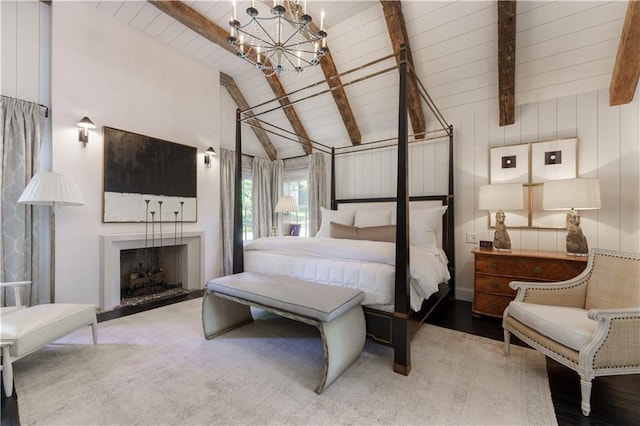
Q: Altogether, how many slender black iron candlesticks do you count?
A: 5